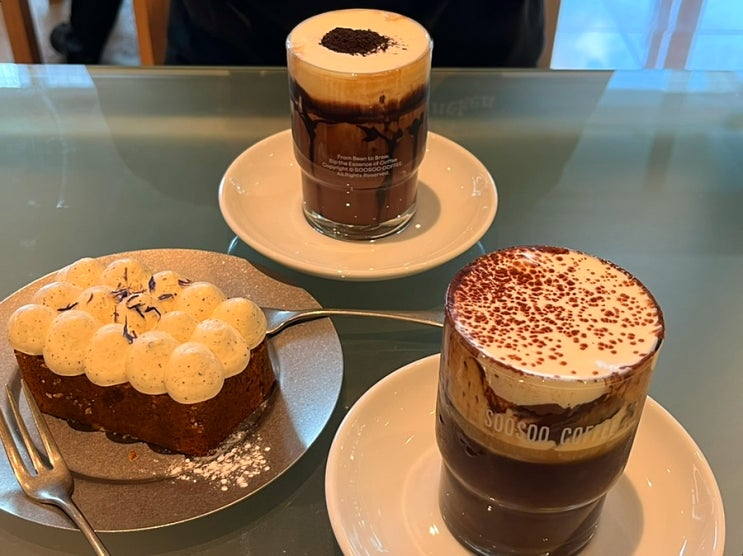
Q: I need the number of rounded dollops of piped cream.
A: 15